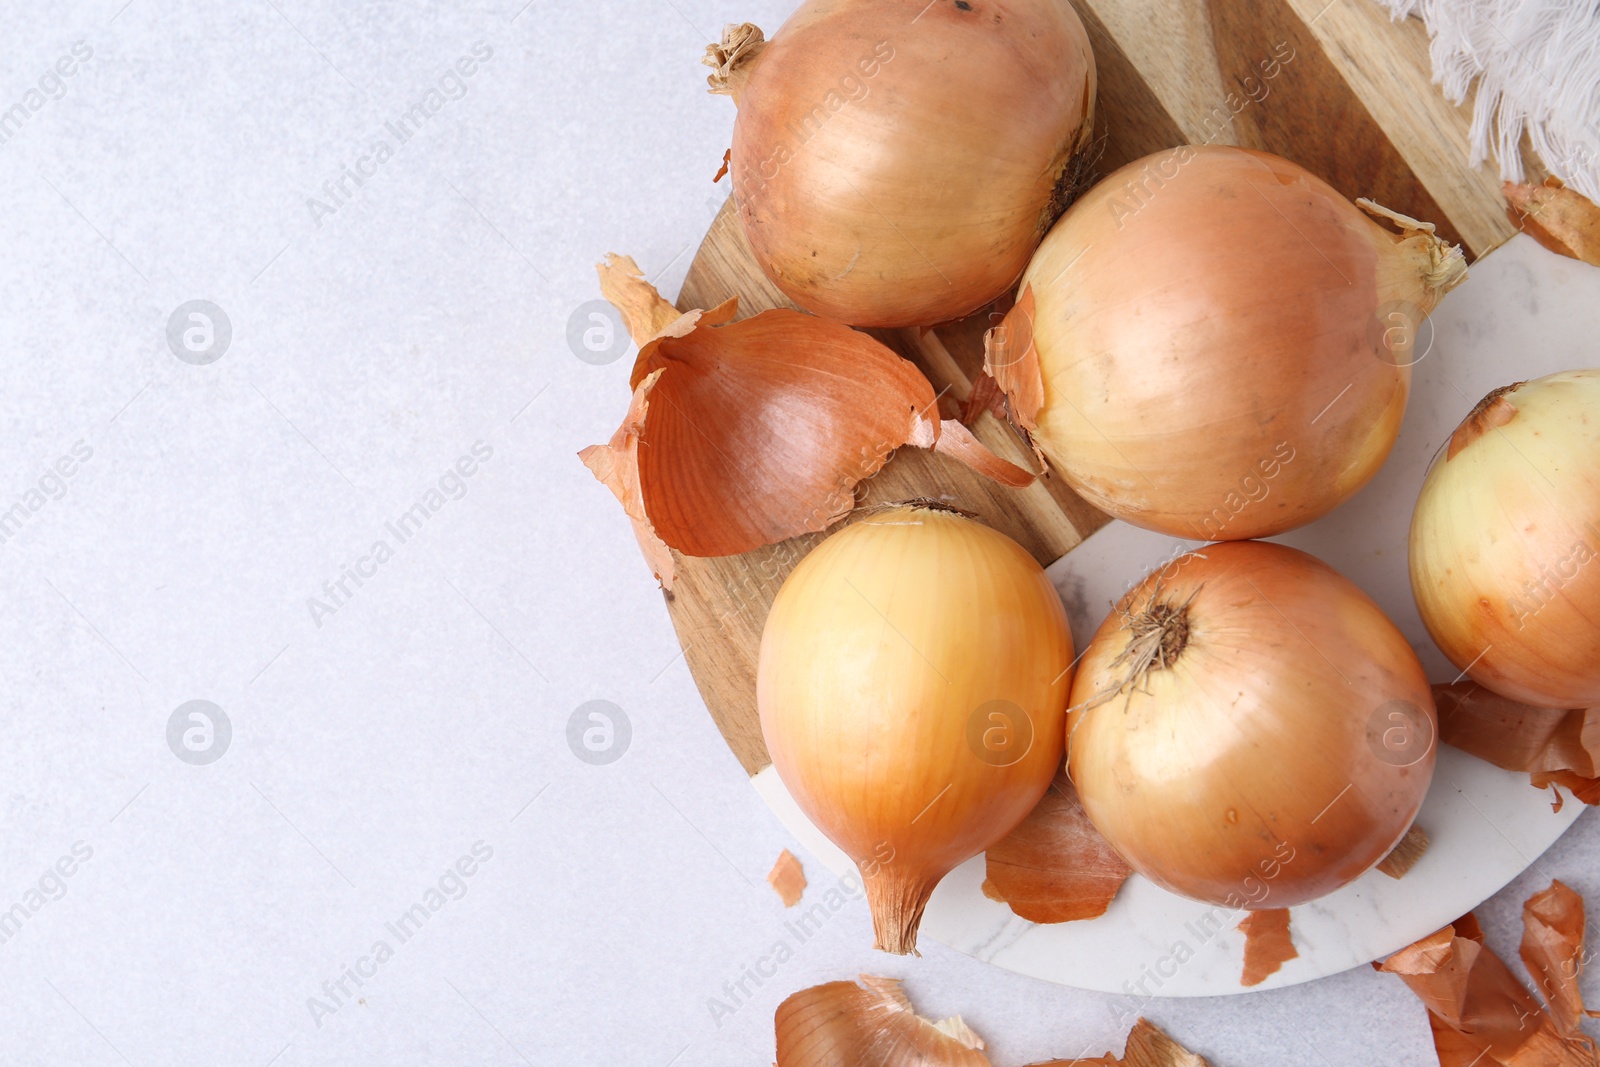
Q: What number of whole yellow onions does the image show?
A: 5